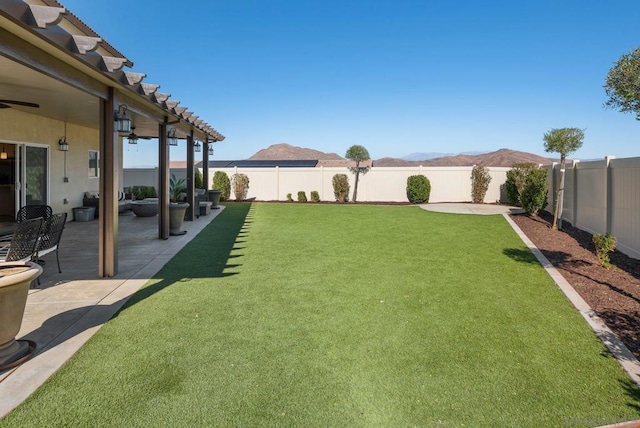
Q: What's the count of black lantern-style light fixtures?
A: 5